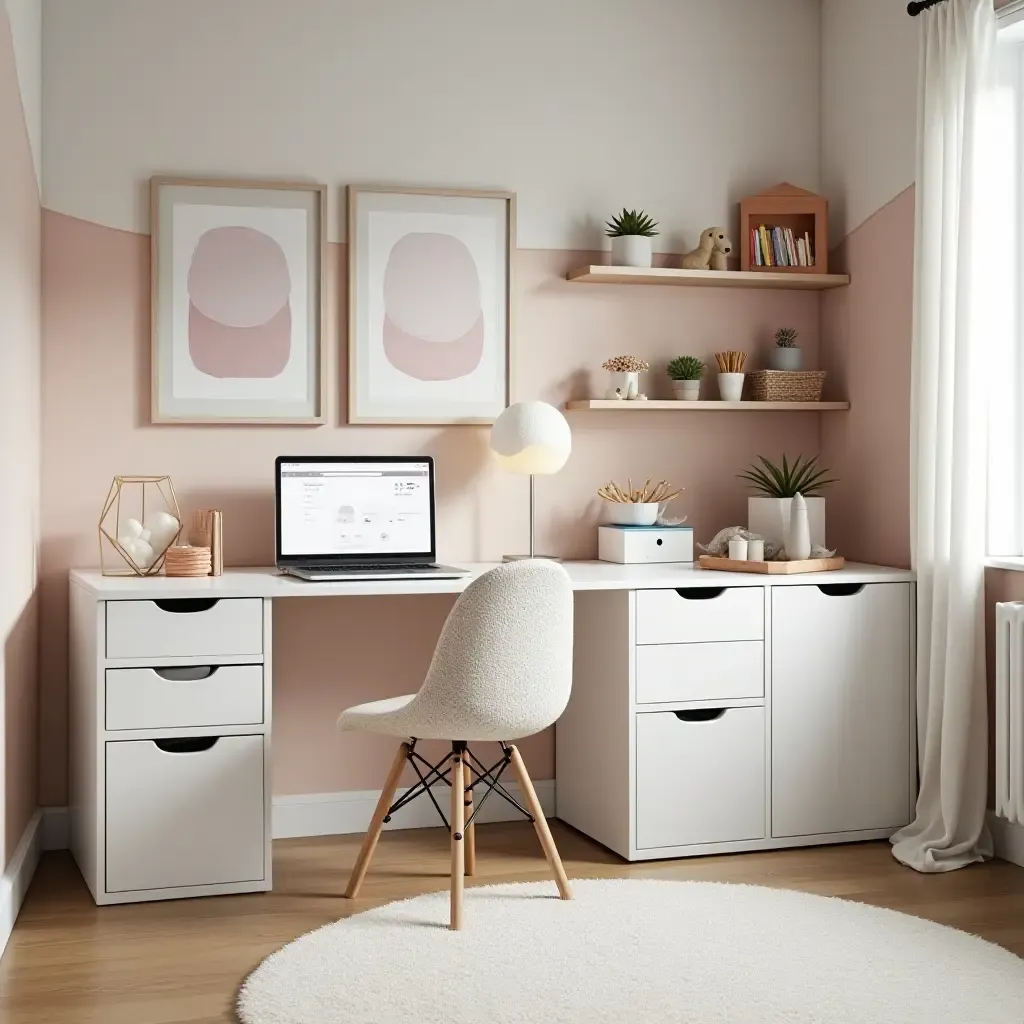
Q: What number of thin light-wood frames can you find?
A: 2